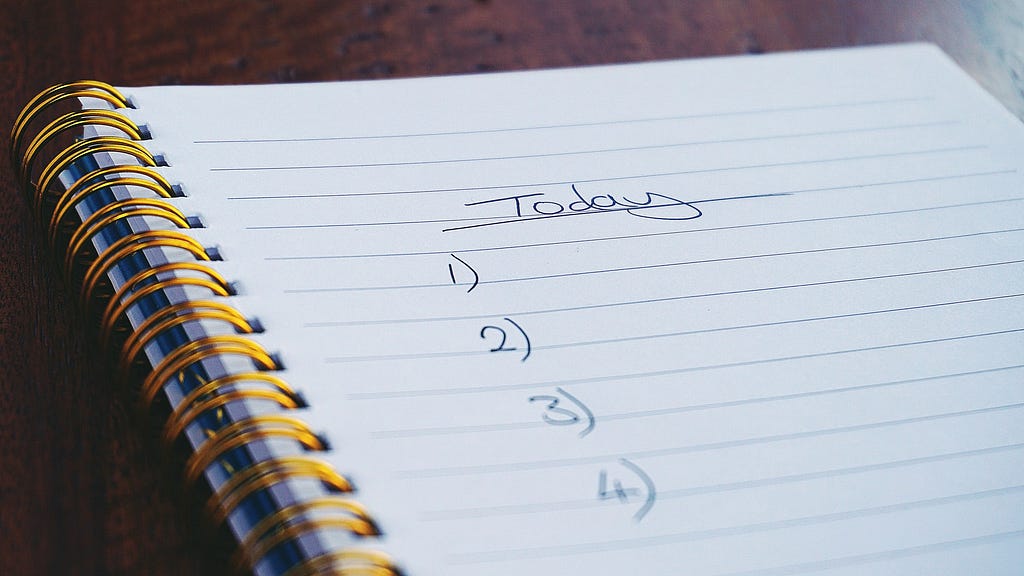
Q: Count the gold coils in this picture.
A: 14